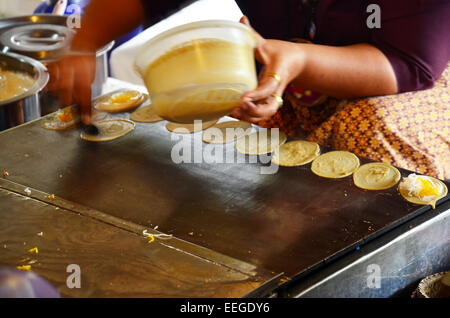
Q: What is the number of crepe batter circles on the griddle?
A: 11